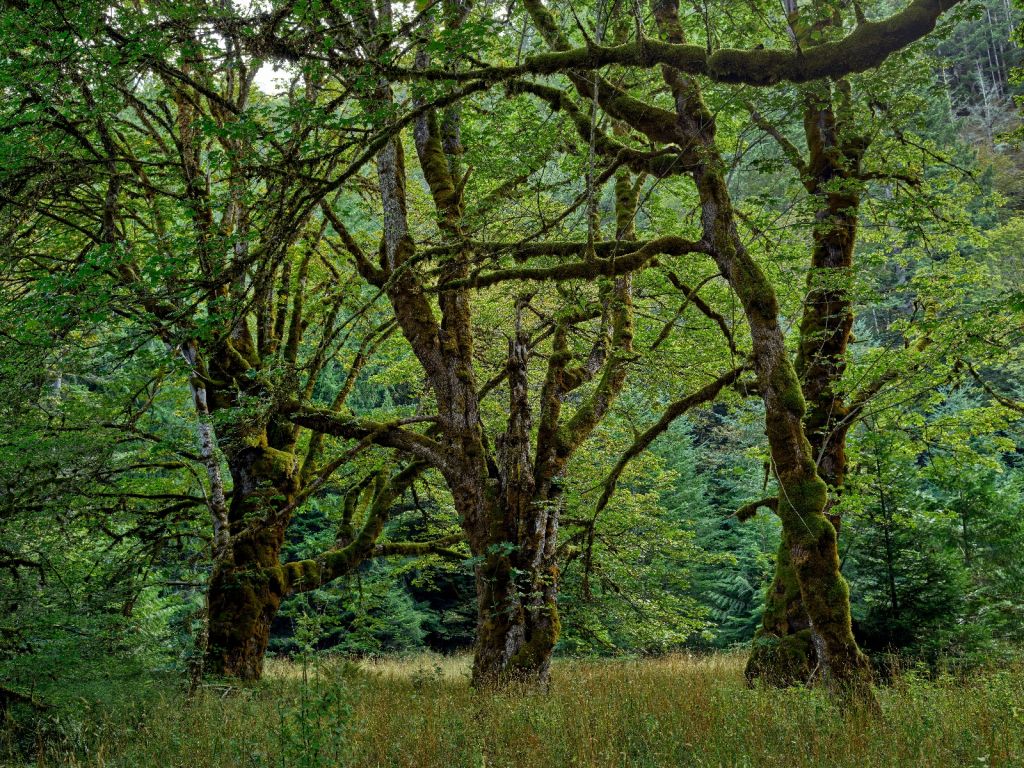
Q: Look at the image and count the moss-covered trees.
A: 4